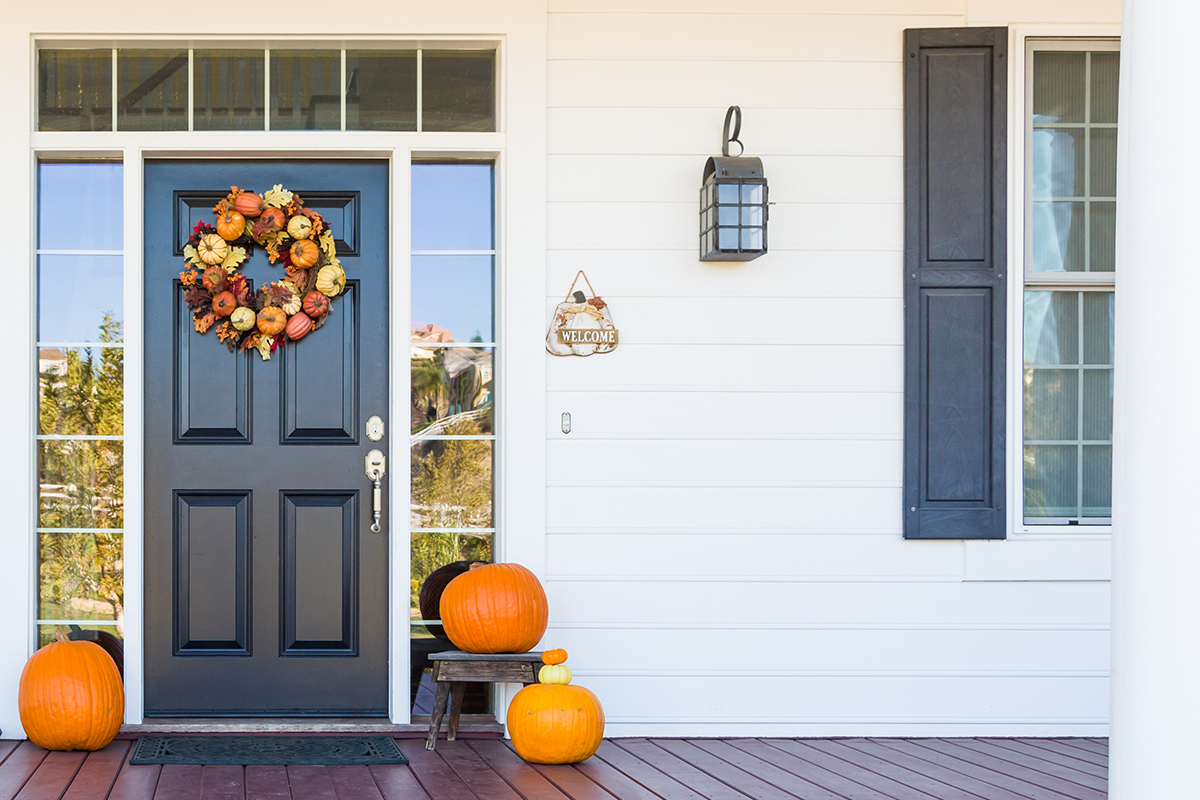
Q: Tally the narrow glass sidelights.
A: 2